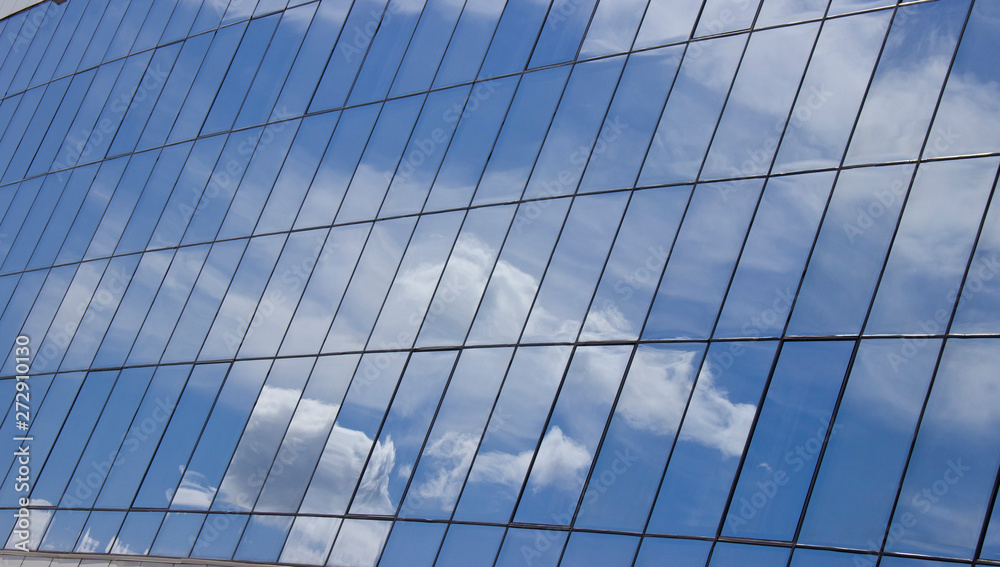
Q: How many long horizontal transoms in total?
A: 5